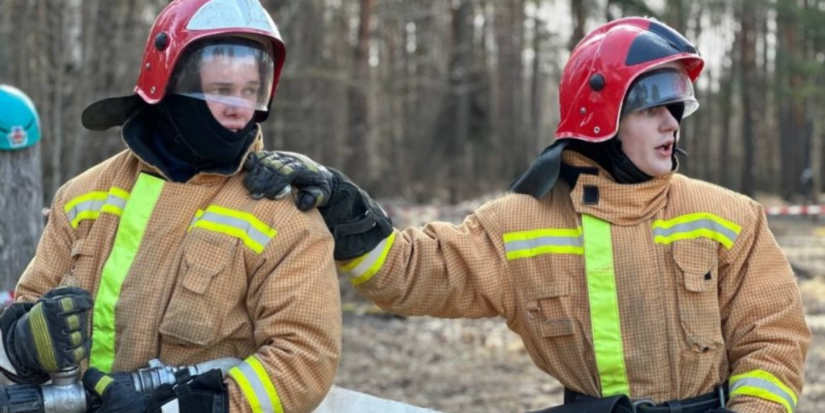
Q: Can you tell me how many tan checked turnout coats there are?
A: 2